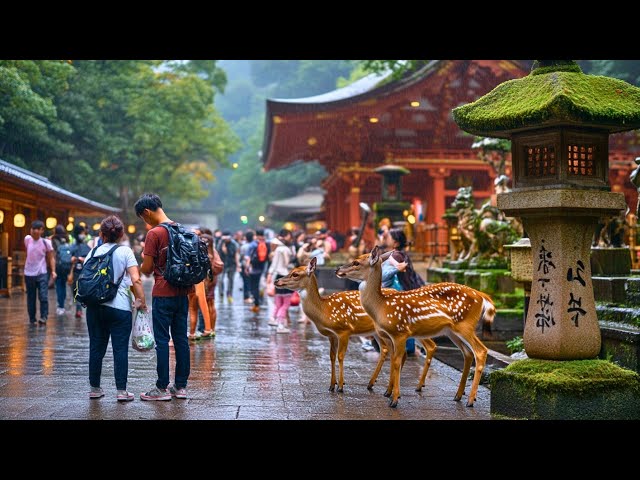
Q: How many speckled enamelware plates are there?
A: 0